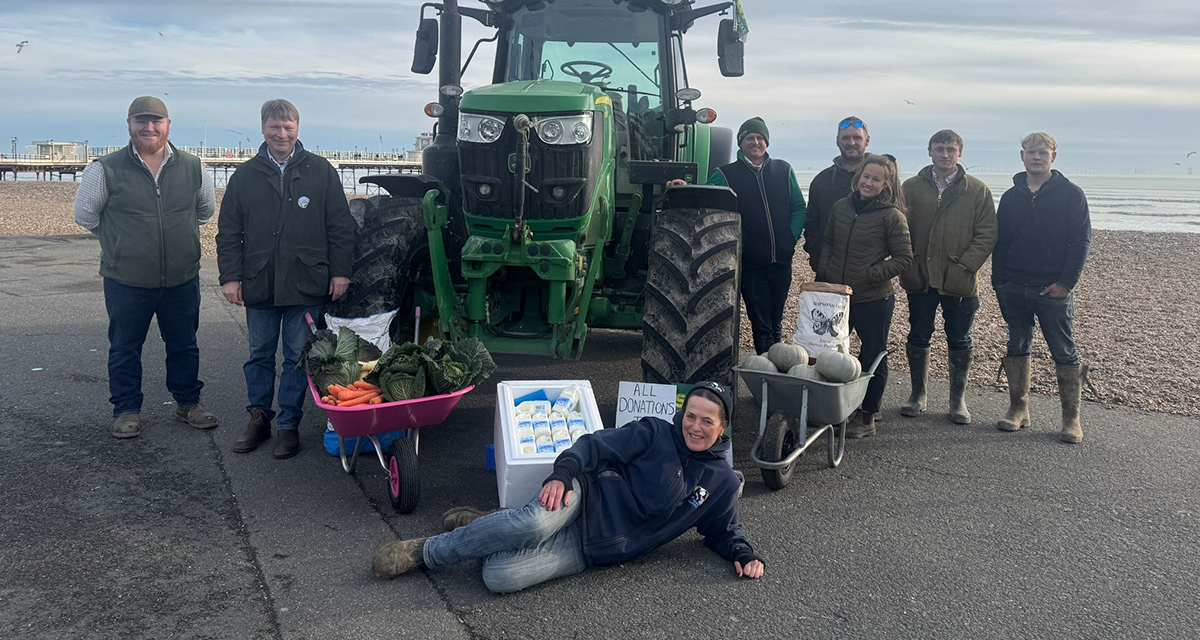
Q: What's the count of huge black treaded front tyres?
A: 2